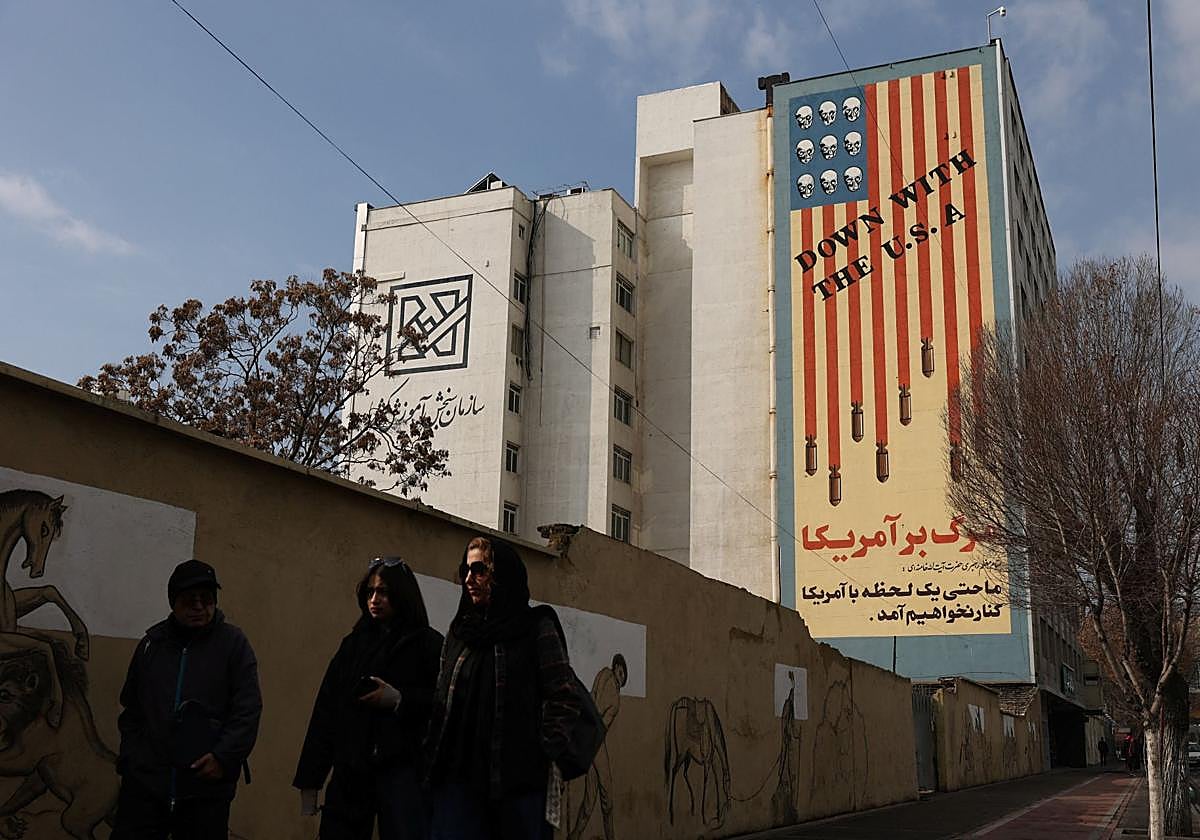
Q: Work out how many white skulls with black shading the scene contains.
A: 9